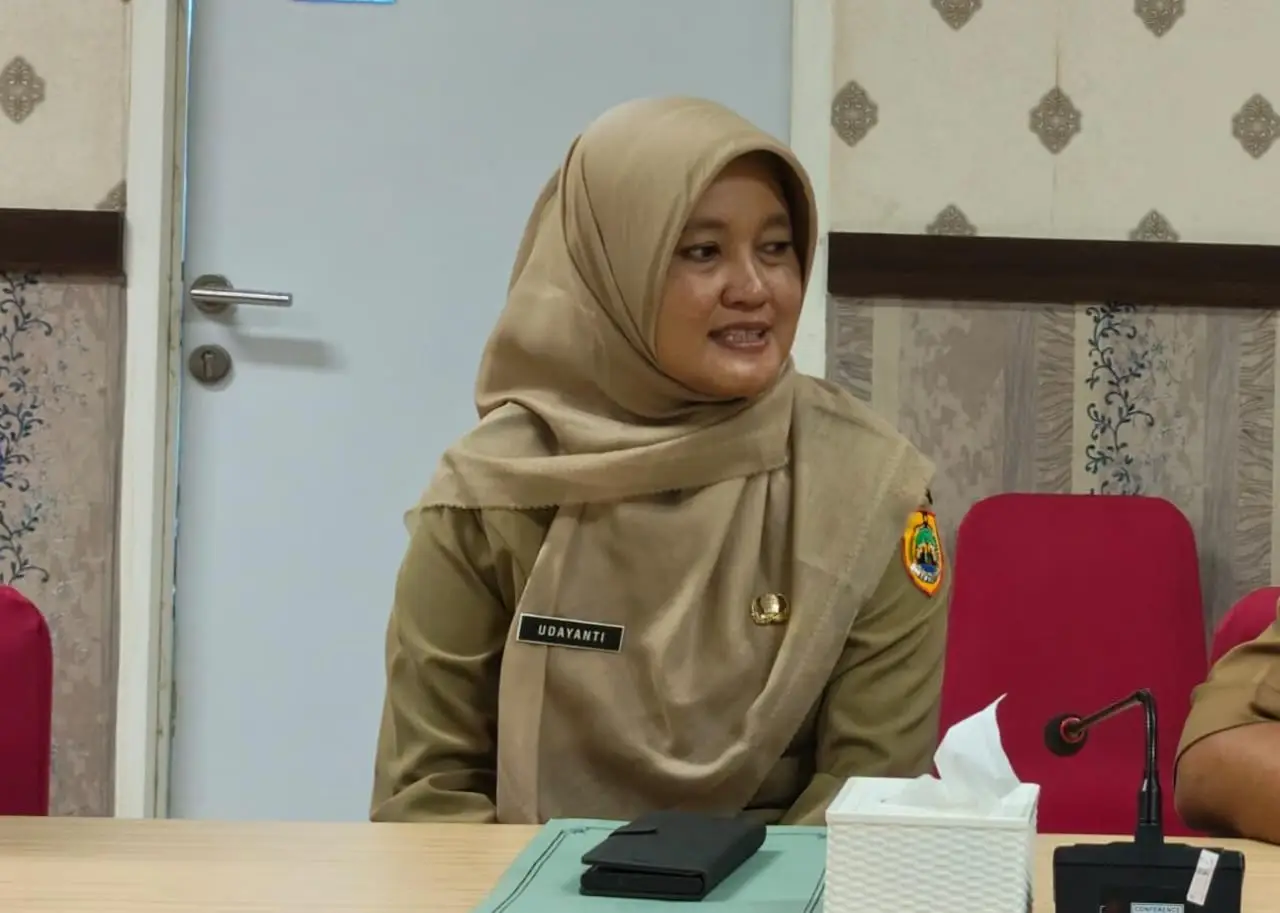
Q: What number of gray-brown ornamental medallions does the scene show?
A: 9